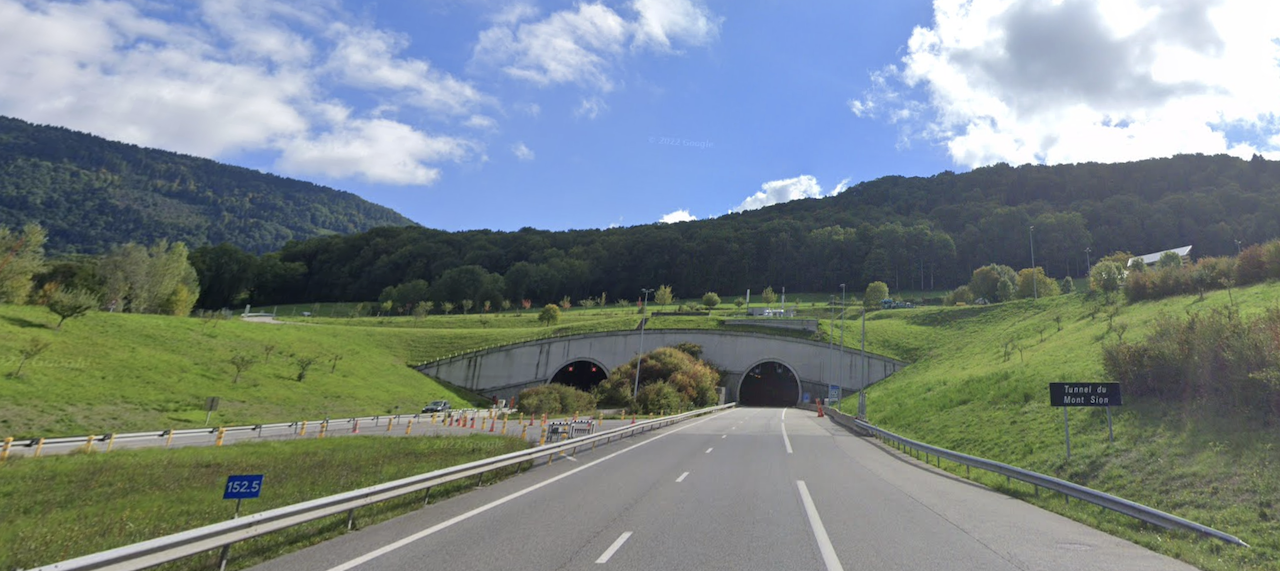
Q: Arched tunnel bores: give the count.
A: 2